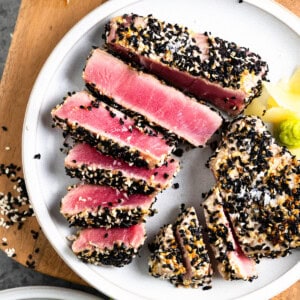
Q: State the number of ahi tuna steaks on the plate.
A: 2